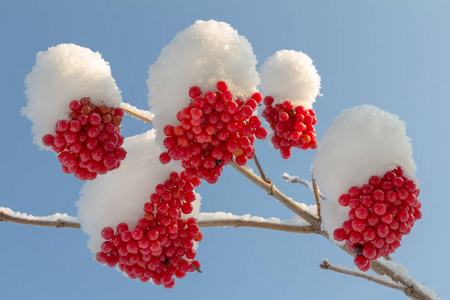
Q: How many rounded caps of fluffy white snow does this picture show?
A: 5